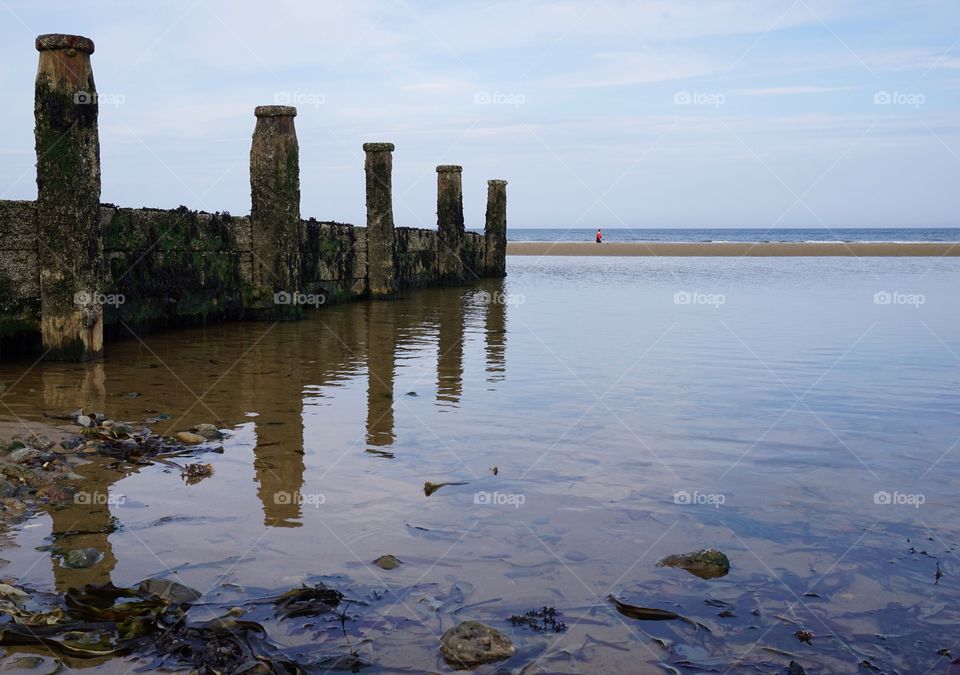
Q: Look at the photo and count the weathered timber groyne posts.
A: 5